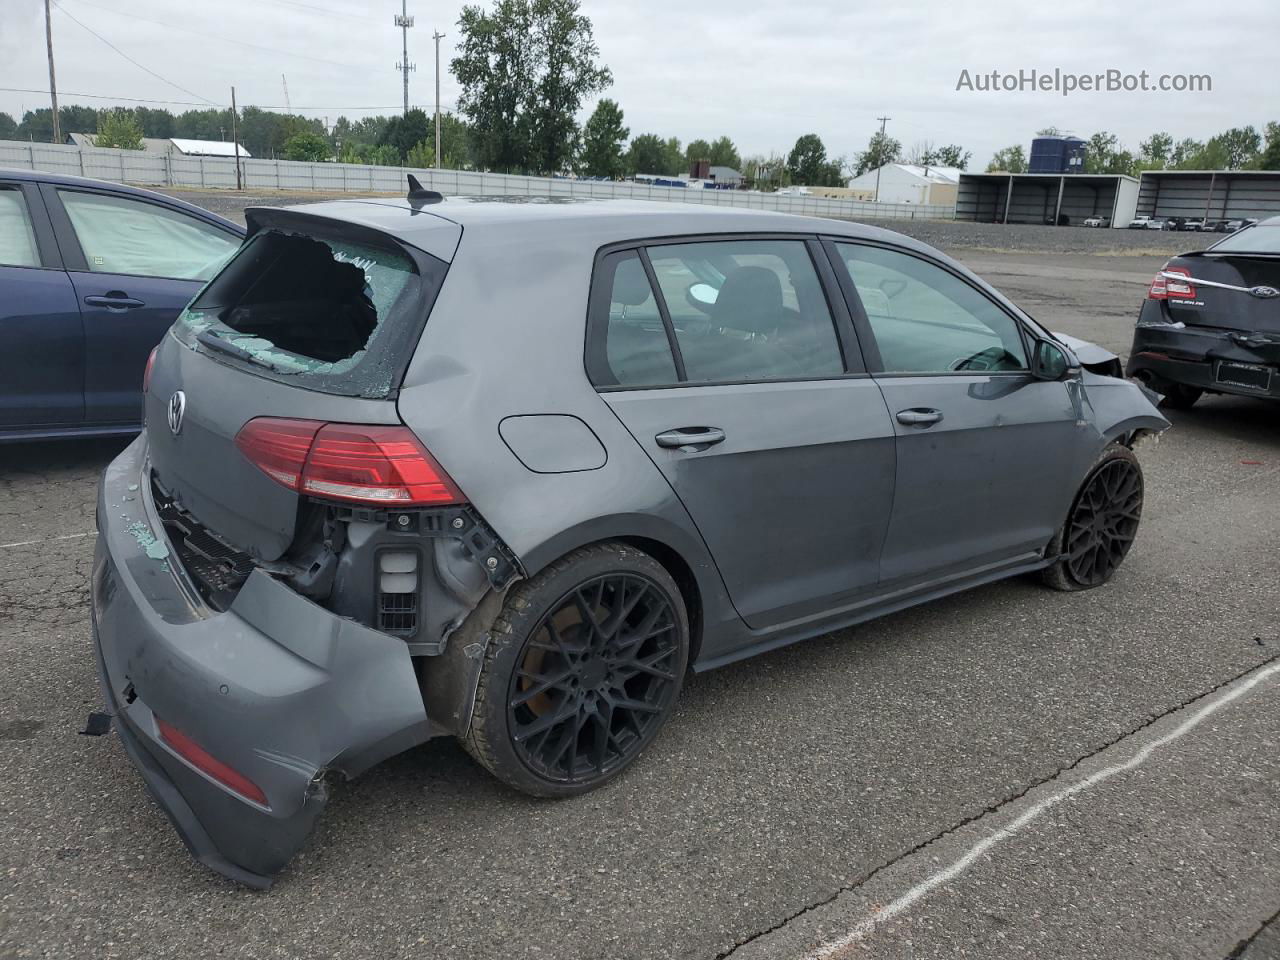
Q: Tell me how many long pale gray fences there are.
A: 1